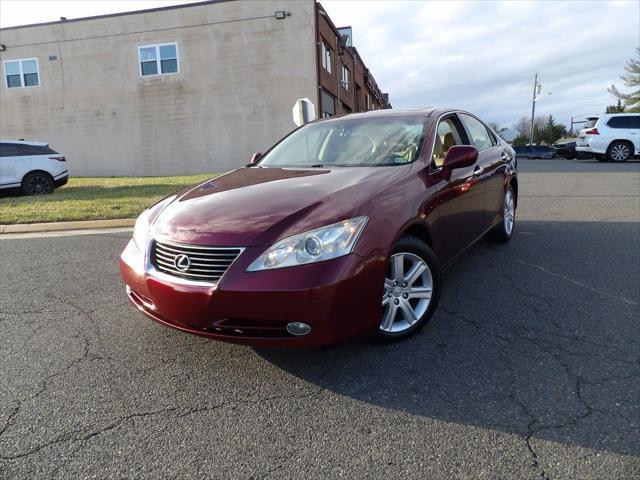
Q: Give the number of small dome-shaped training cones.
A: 0